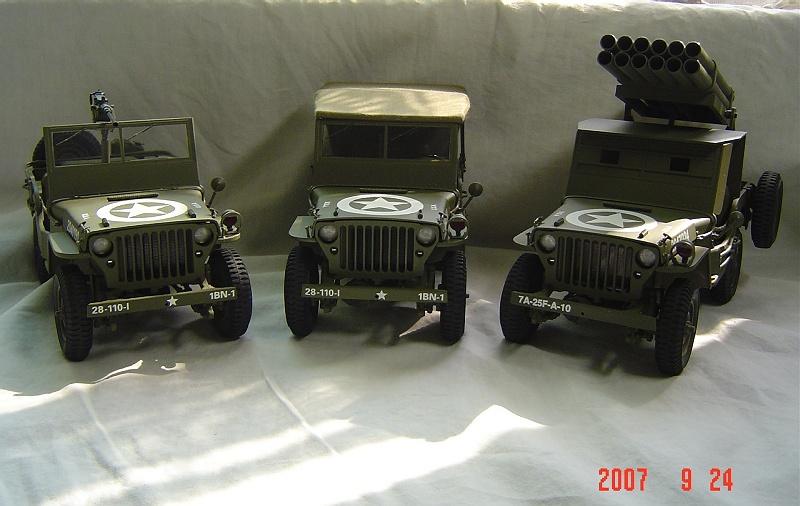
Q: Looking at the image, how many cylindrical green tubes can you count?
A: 12